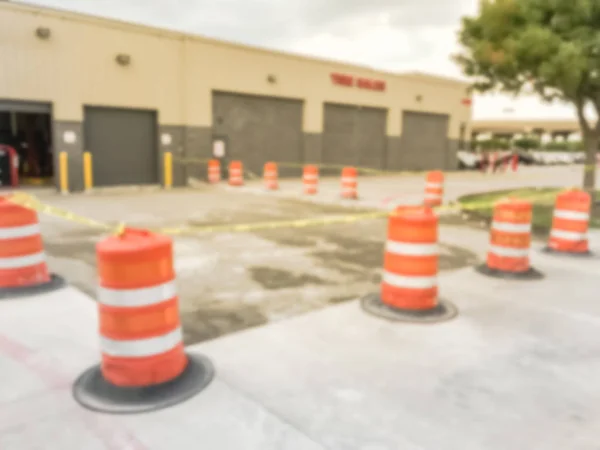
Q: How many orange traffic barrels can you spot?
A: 11